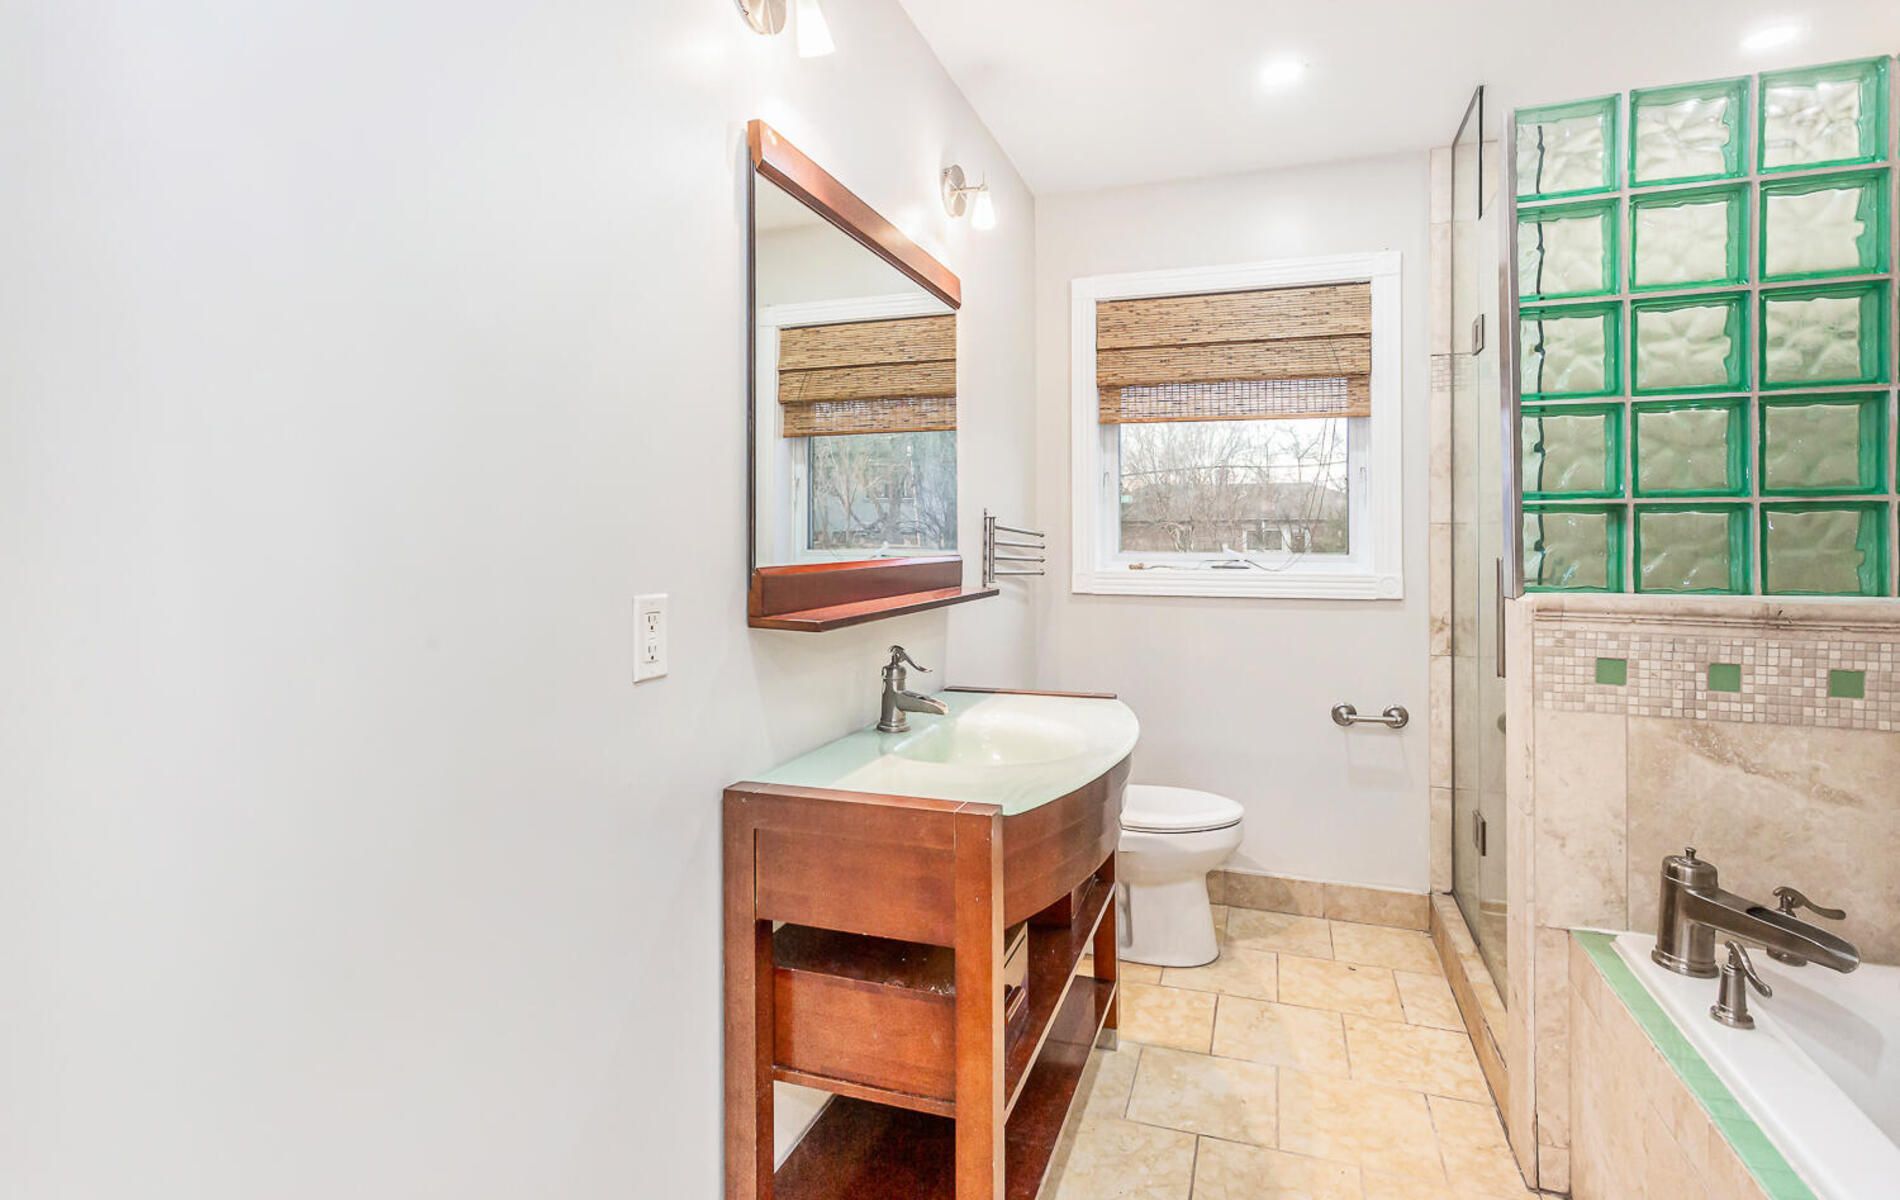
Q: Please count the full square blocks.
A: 15